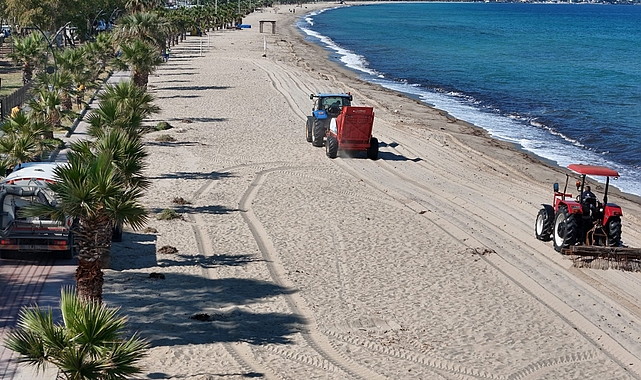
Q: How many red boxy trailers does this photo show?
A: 1